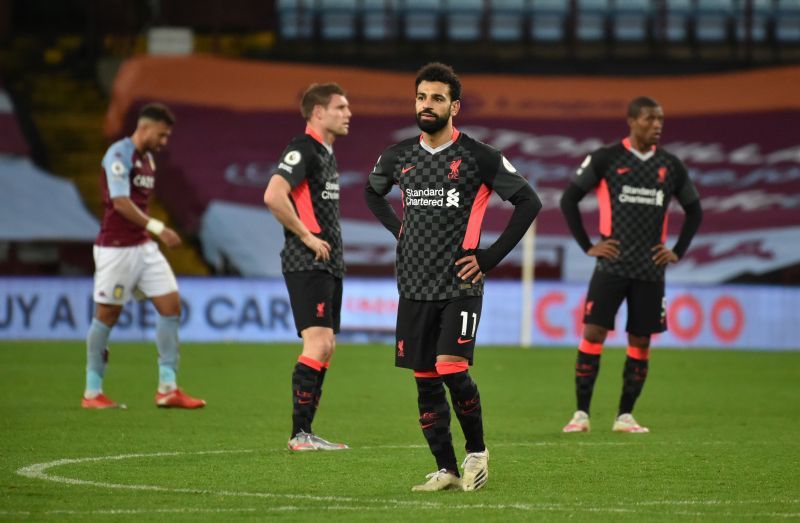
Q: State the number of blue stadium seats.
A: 13